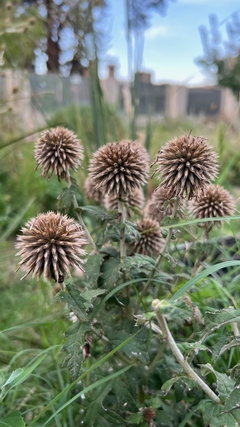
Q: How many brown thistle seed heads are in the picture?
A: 9